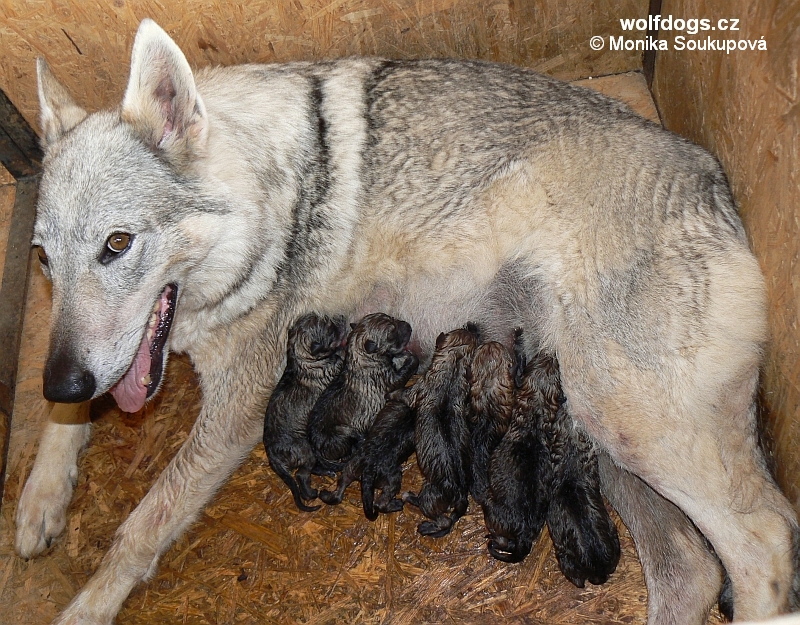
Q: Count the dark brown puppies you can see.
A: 7